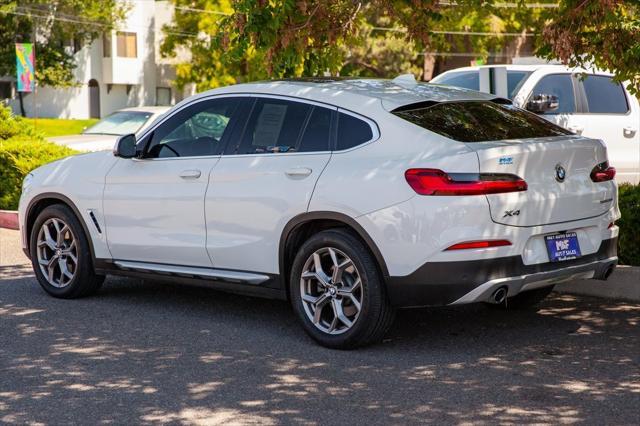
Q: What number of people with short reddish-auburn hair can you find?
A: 0